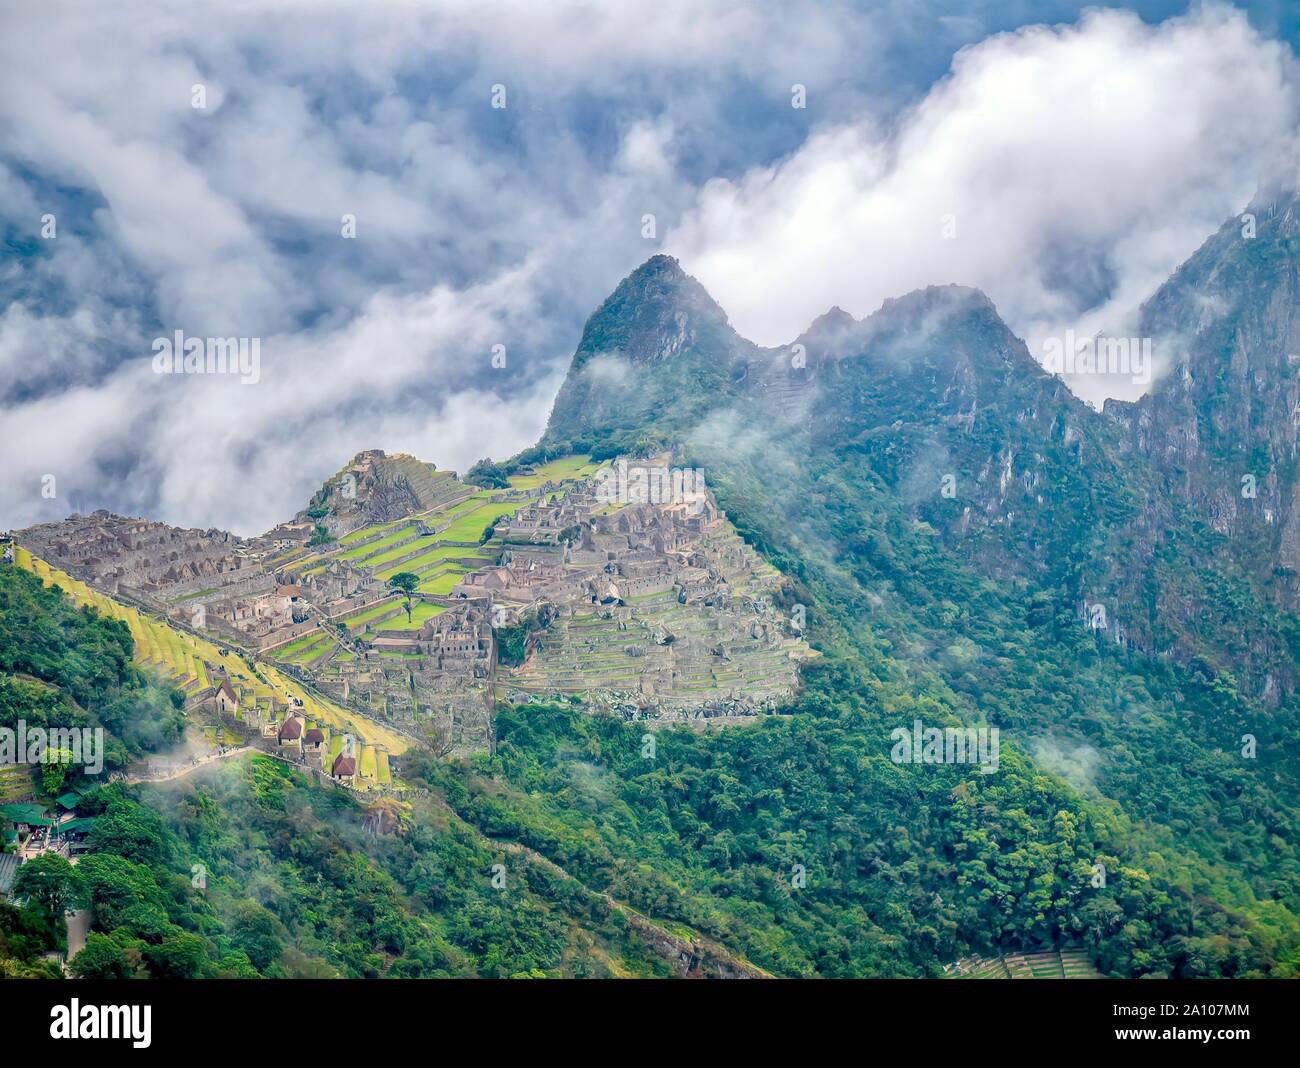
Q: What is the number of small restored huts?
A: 4